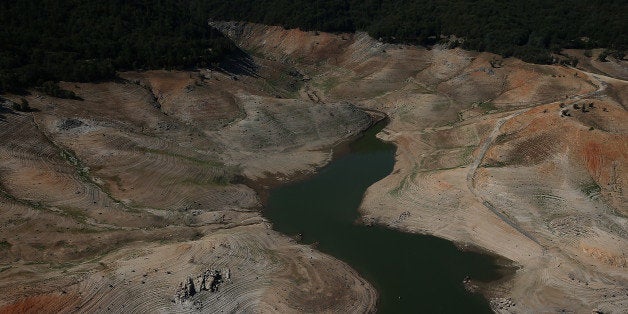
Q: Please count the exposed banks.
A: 2